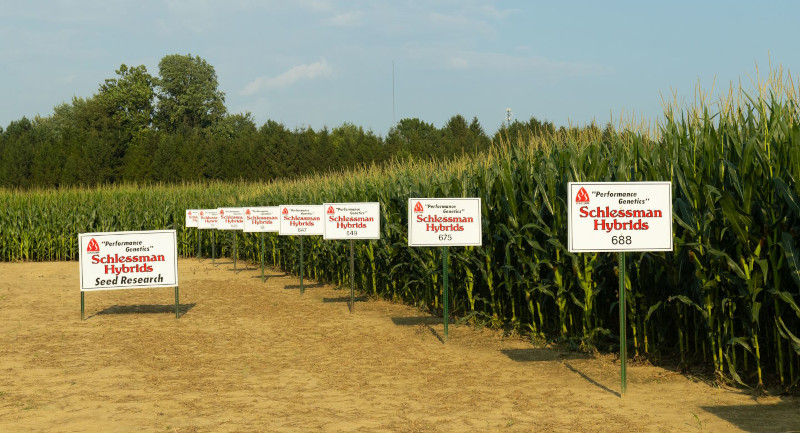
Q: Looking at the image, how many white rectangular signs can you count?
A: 9